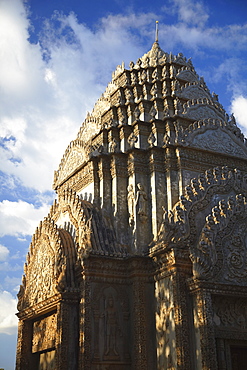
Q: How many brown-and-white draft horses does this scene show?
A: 0